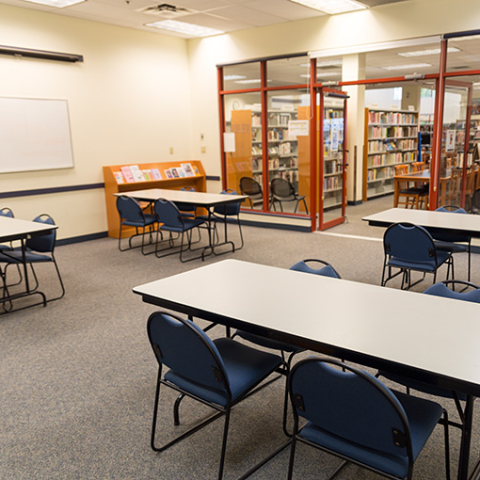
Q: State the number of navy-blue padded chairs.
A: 12